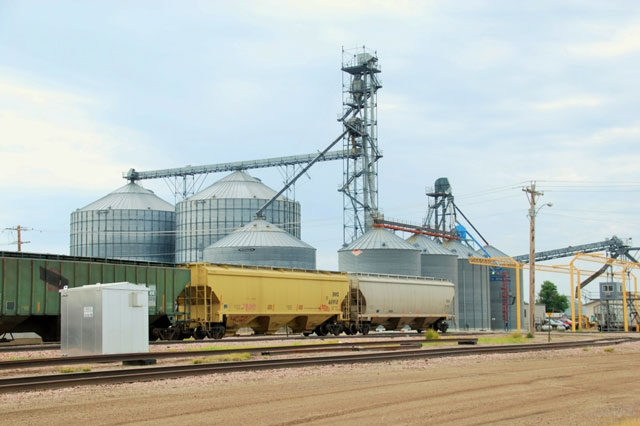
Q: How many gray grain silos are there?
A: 7